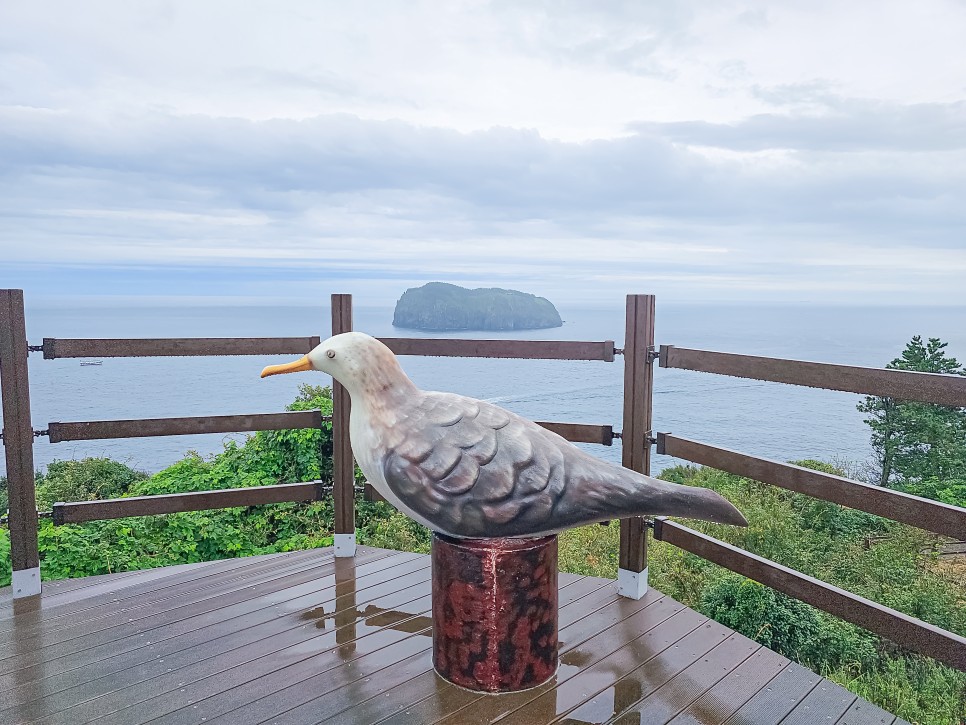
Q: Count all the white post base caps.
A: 3